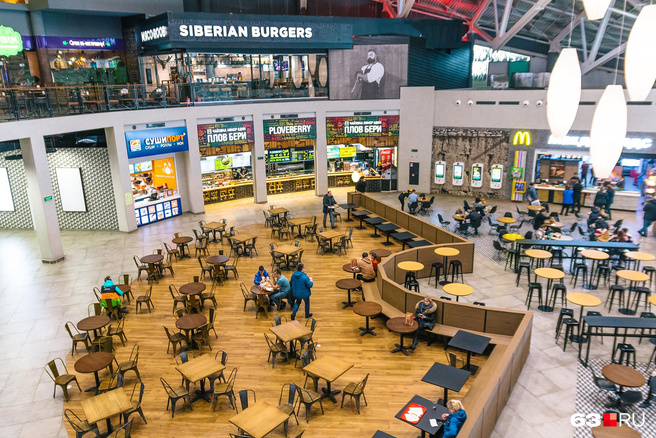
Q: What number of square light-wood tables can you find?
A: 11